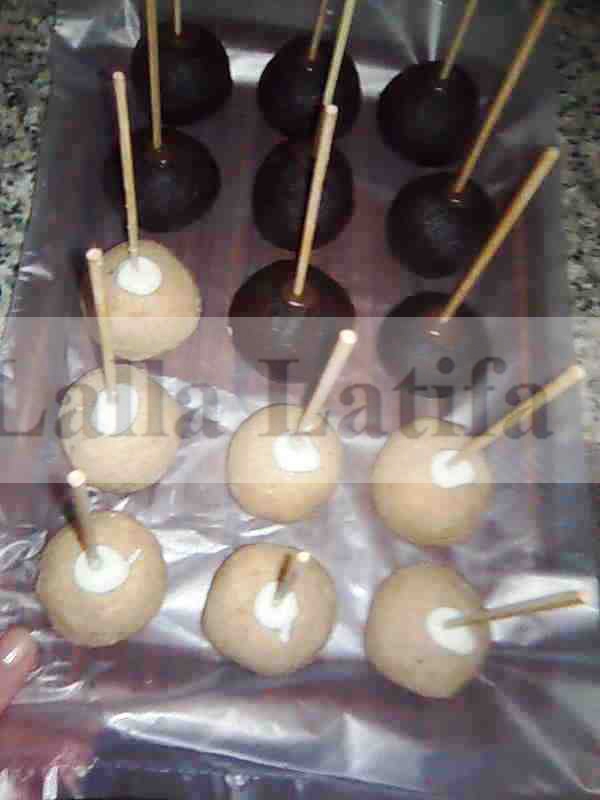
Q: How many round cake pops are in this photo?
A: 15